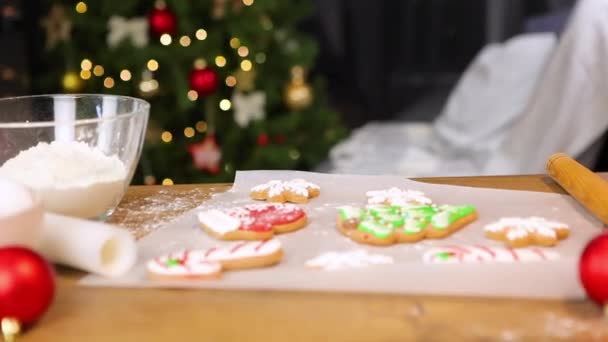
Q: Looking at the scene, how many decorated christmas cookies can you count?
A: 8